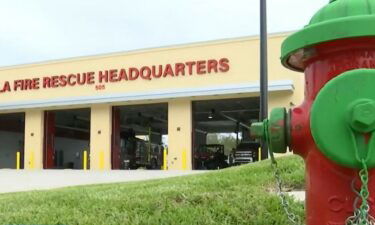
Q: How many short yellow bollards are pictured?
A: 7